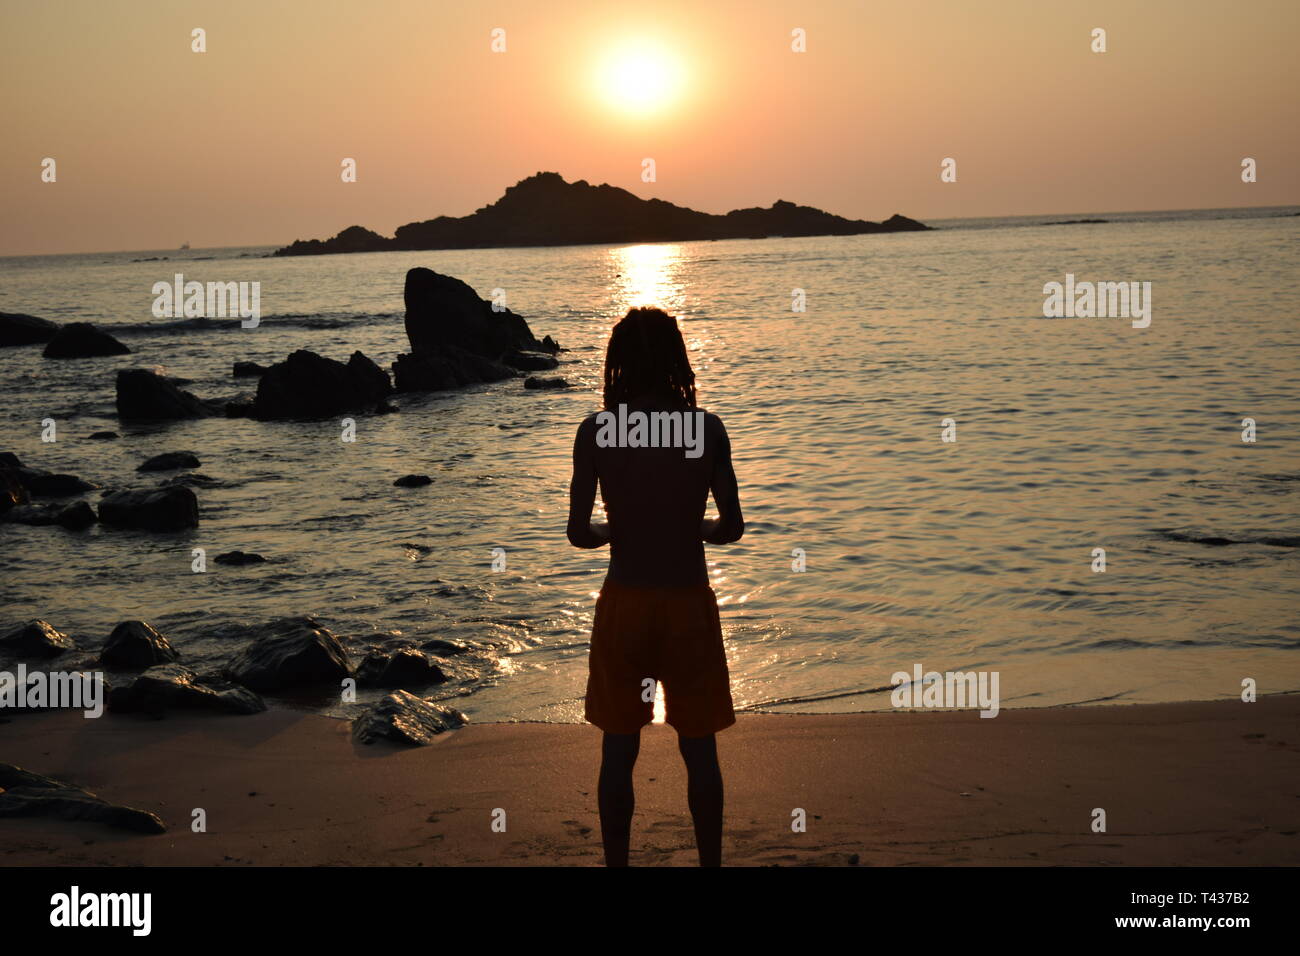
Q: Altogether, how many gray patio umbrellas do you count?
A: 0